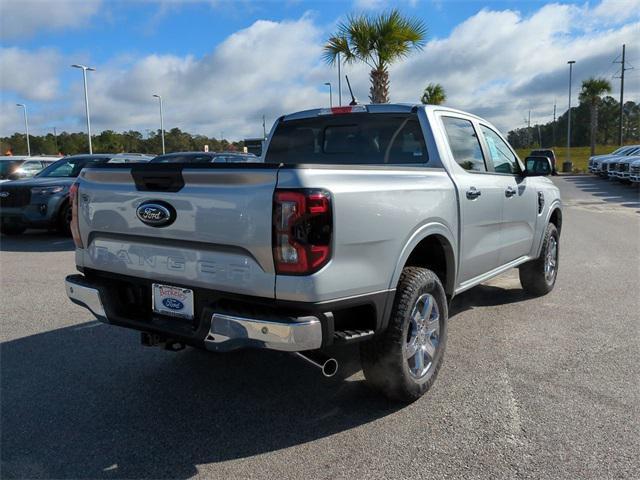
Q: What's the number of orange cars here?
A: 0